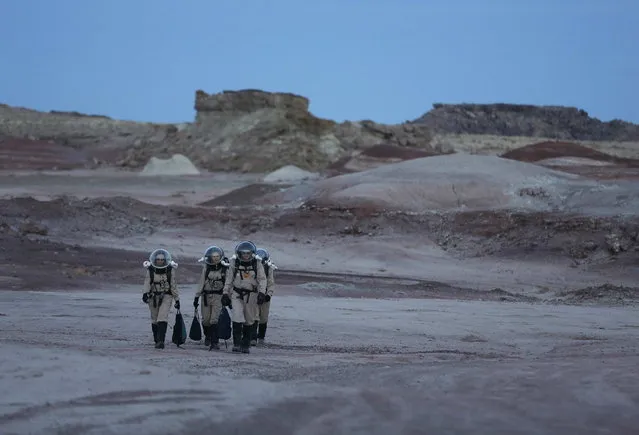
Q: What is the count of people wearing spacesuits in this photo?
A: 4